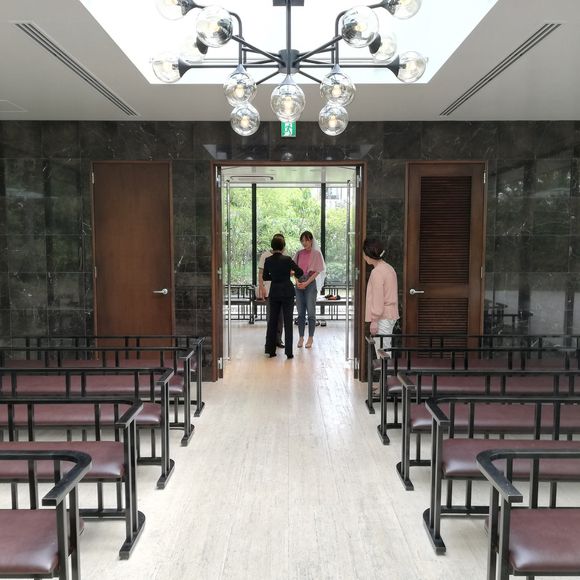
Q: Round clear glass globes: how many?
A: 13